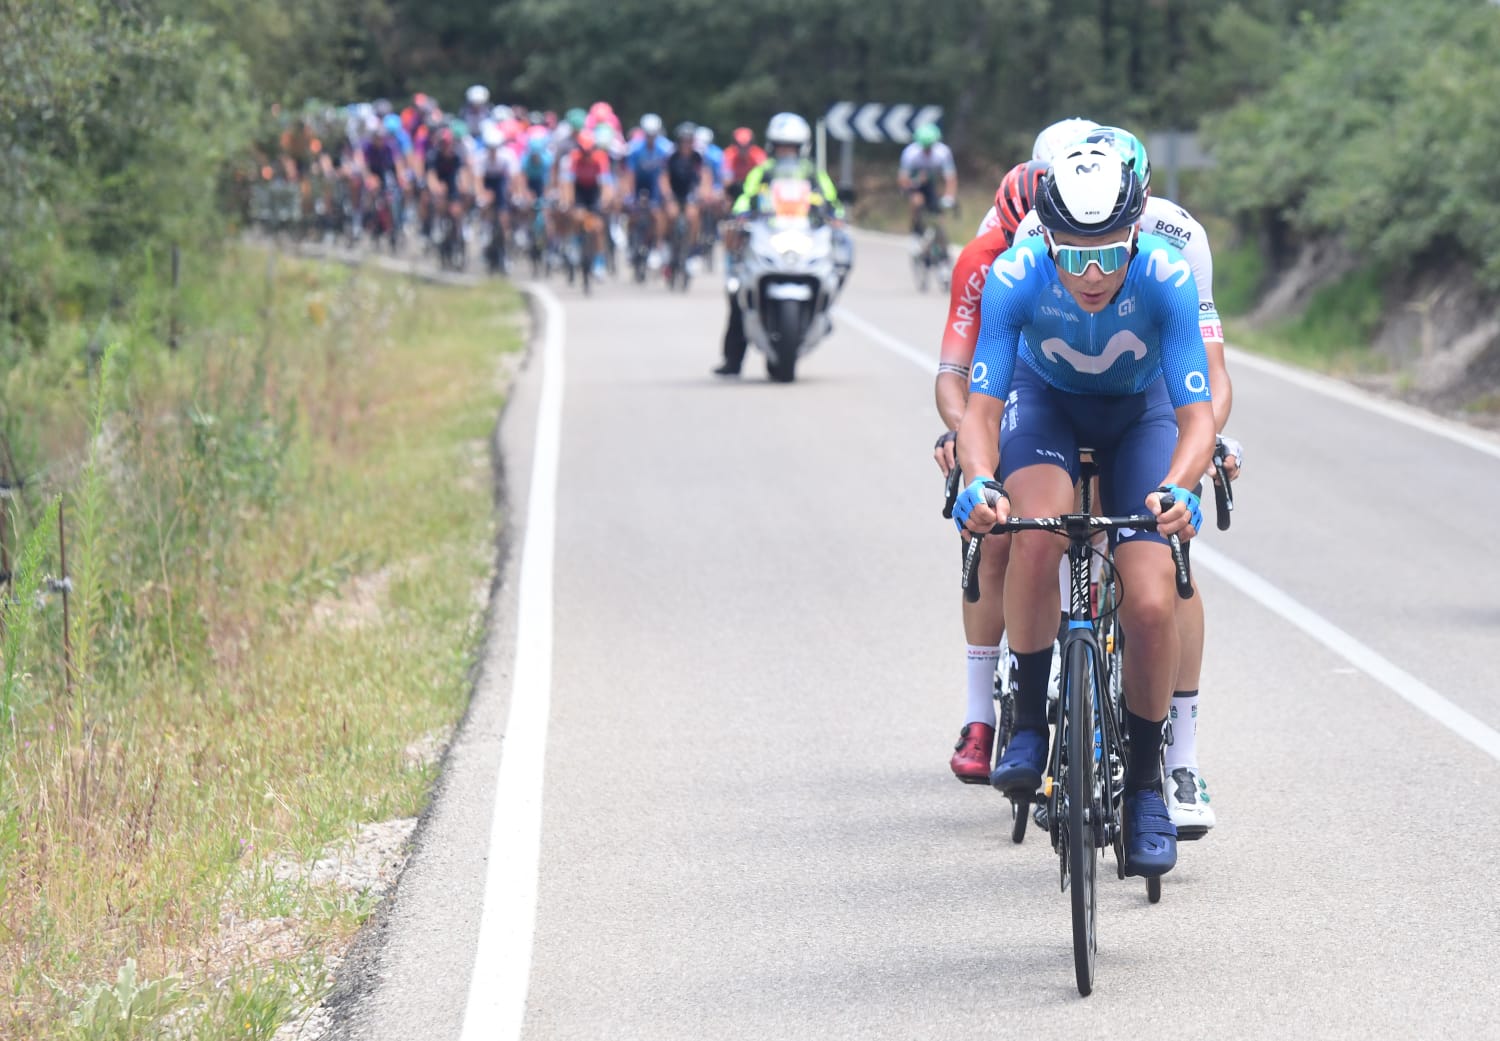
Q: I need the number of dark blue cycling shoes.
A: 2